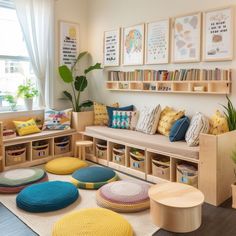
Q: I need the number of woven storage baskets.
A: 8